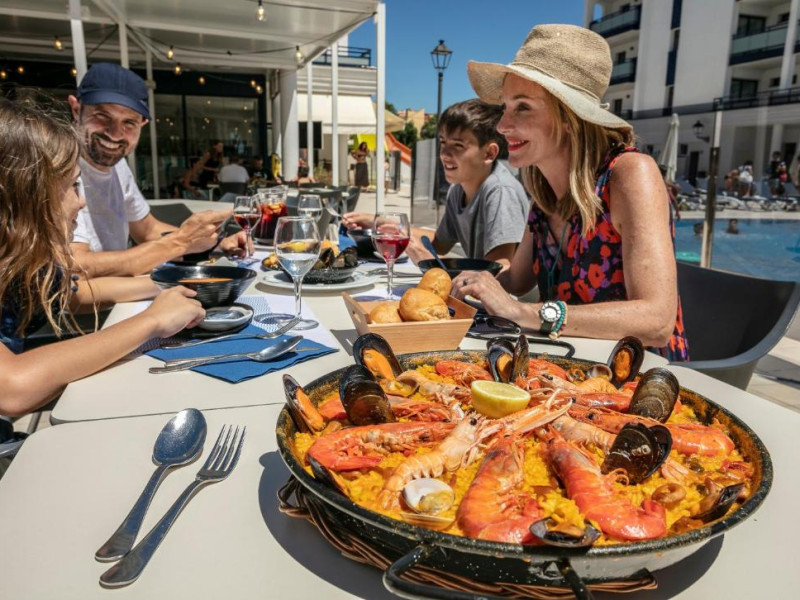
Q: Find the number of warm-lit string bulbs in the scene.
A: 11